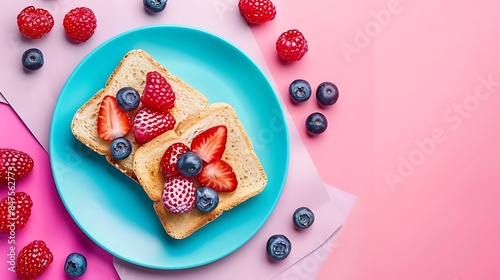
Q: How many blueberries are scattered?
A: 8